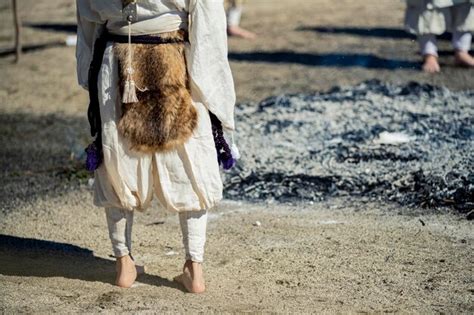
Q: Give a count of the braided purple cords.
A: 2